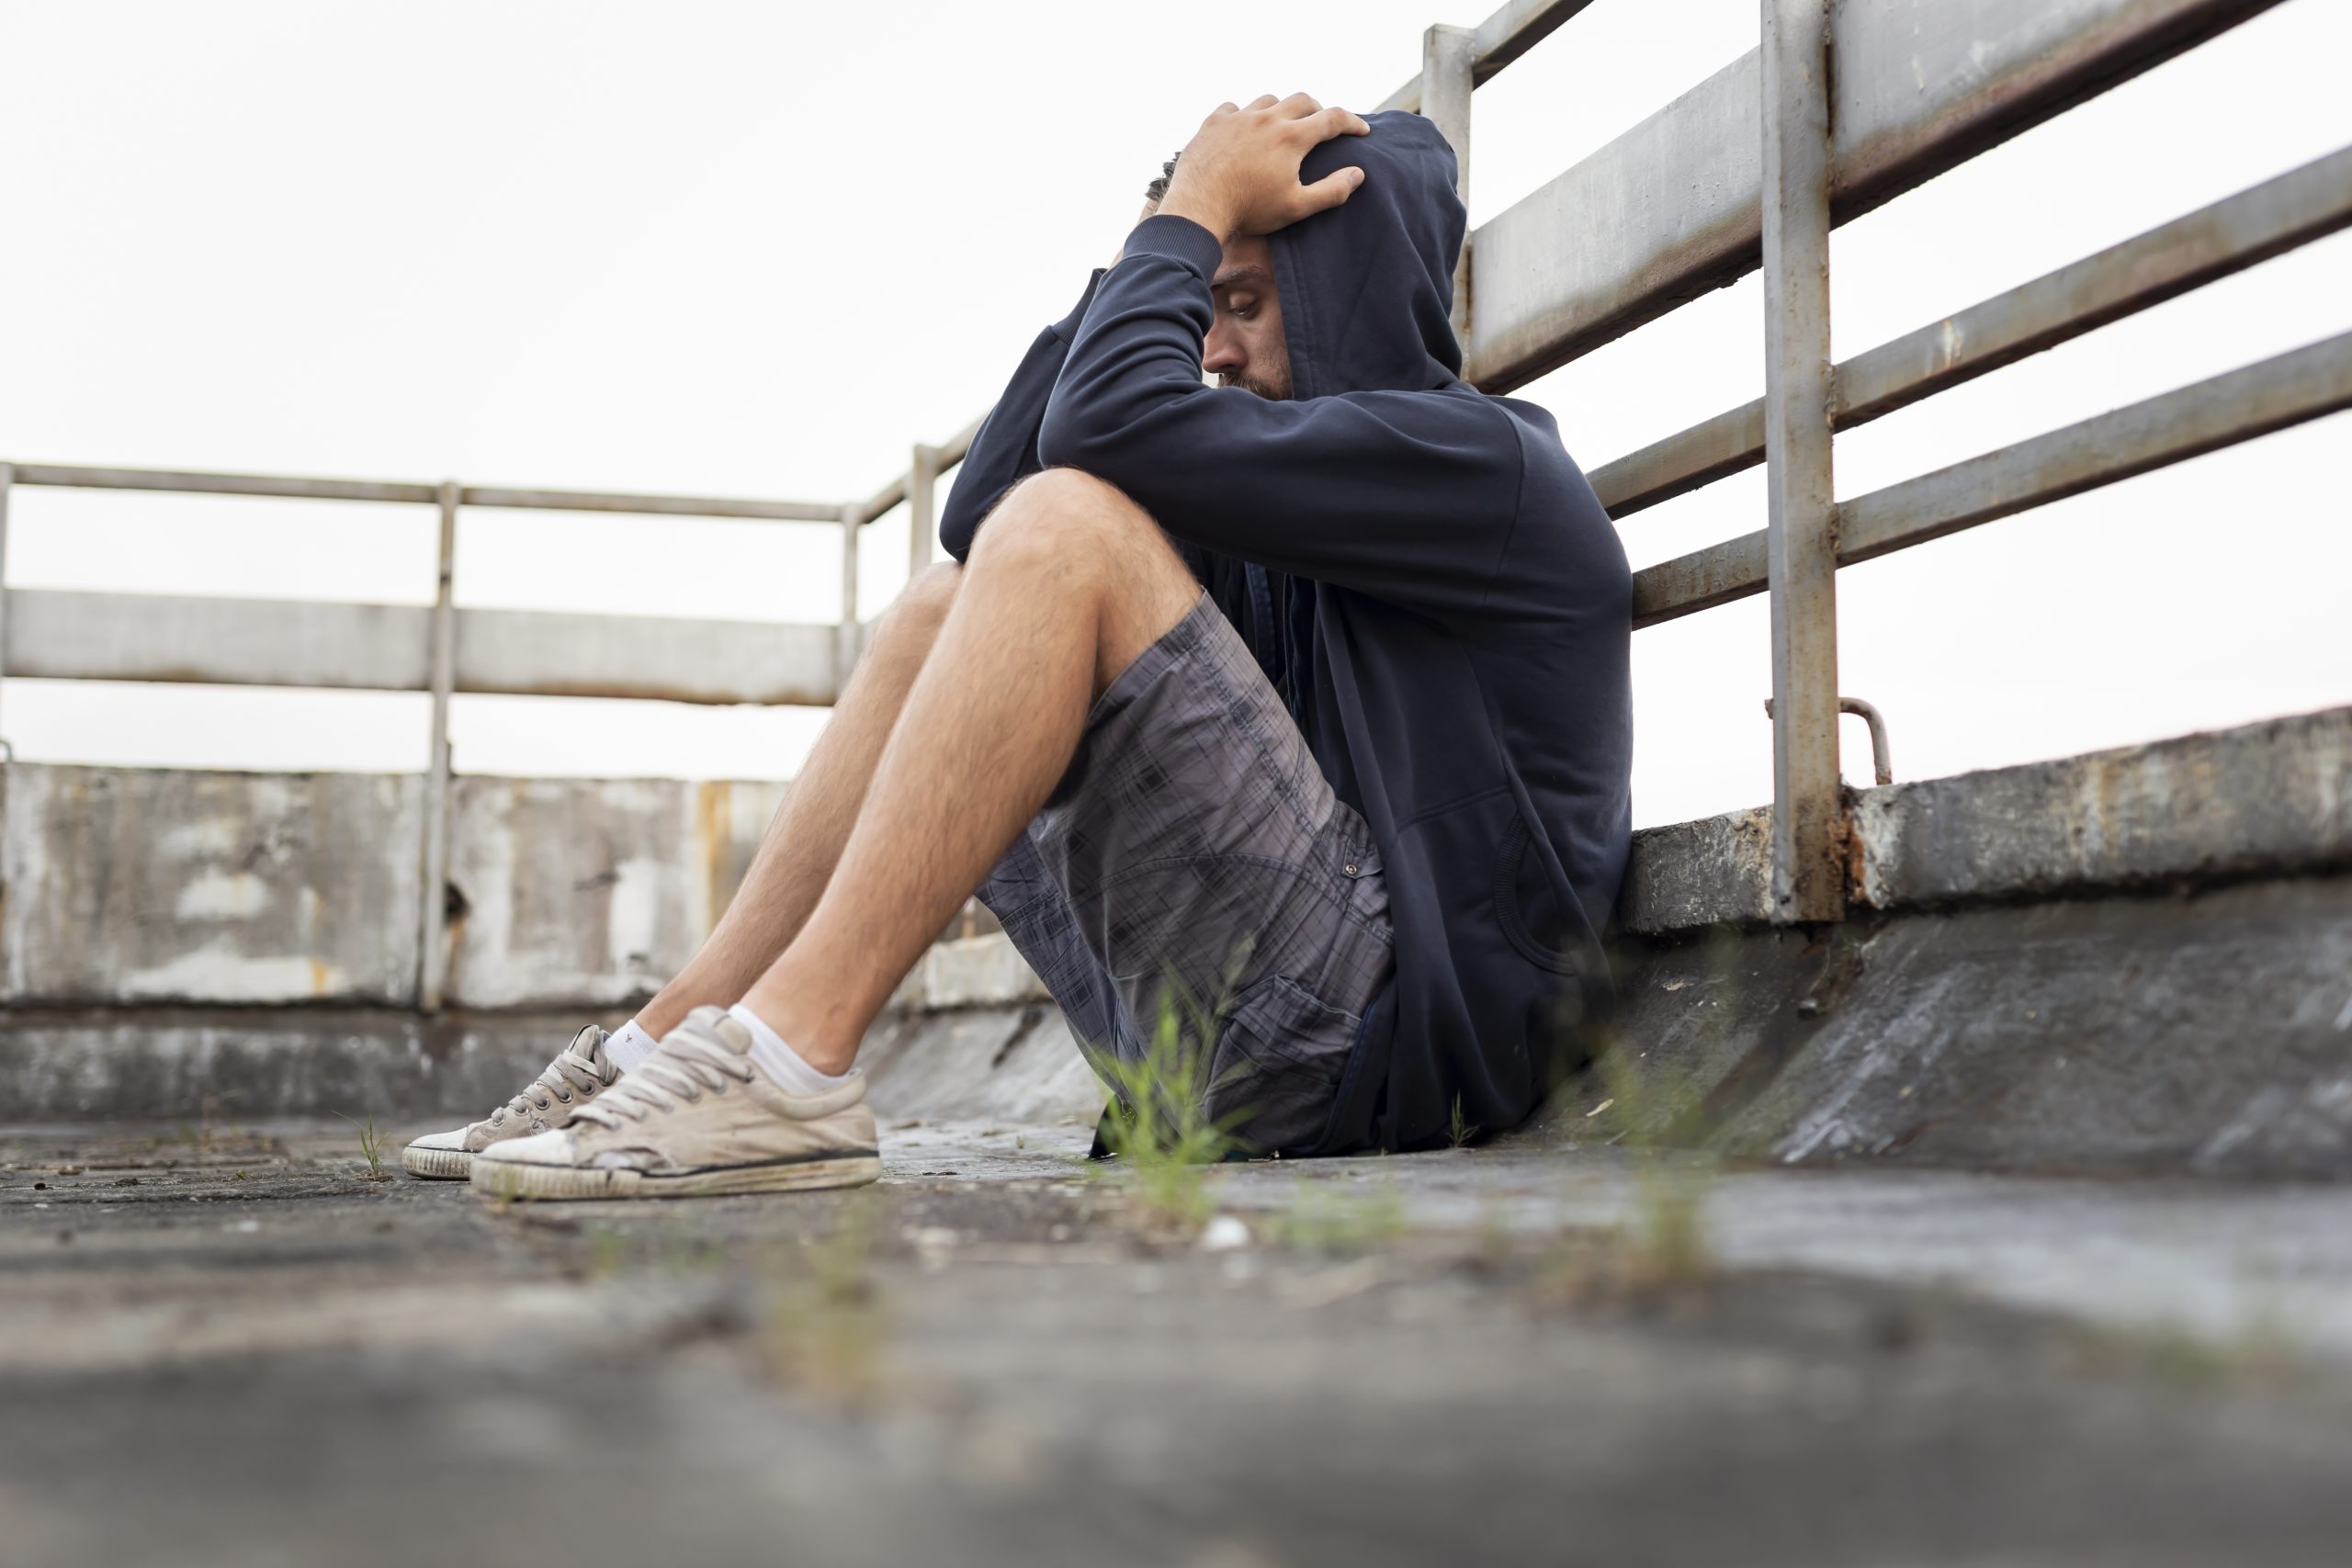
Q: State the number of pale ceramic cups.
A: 0